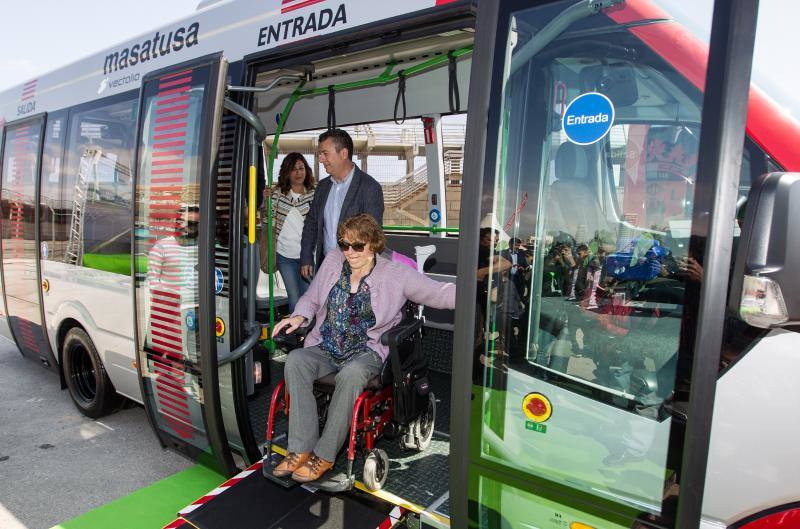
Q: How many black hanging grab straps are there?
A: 3